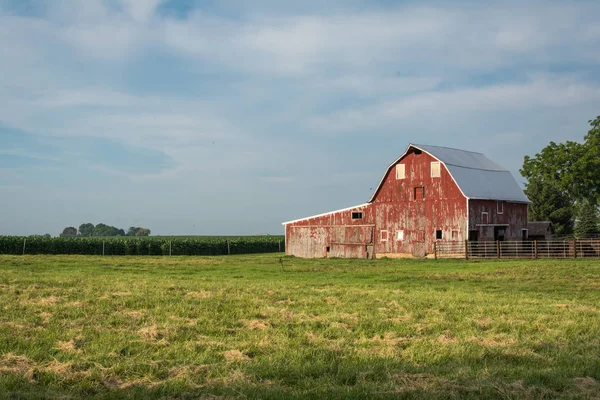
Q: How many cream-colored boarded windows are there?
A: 2